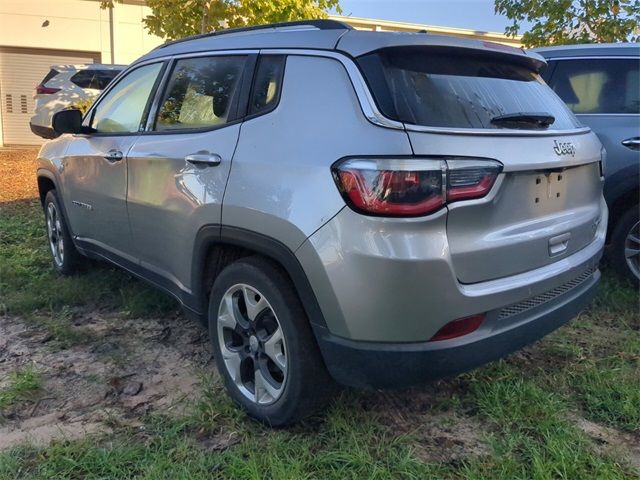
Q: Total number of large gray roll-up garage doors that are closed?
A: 1